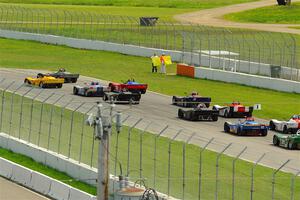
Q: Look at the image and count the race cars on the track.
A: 11